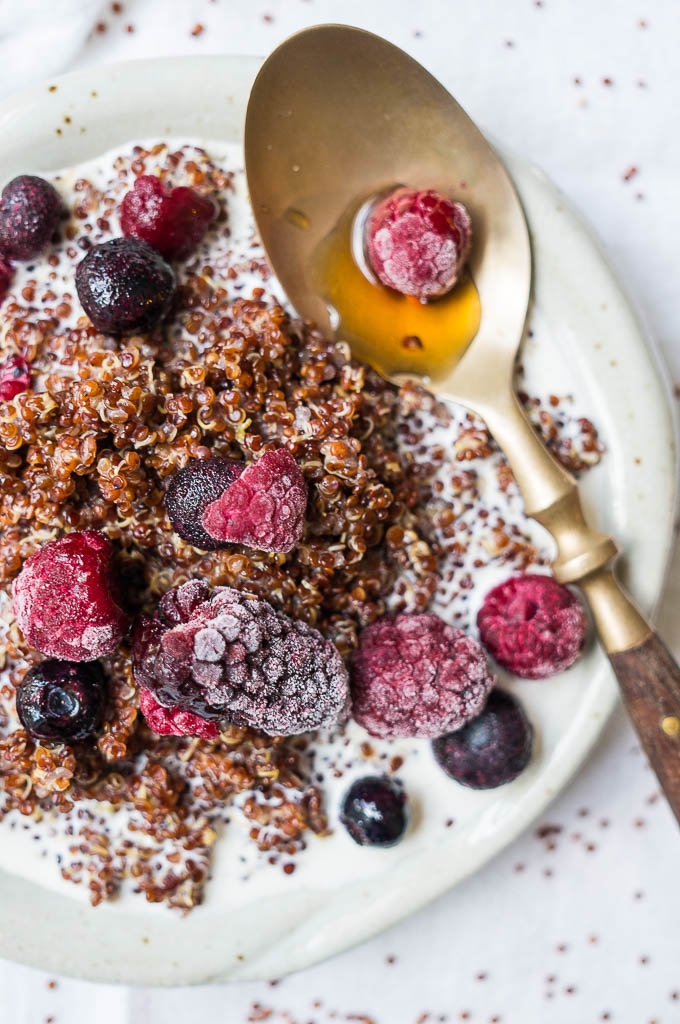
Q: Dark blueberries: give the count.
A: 6